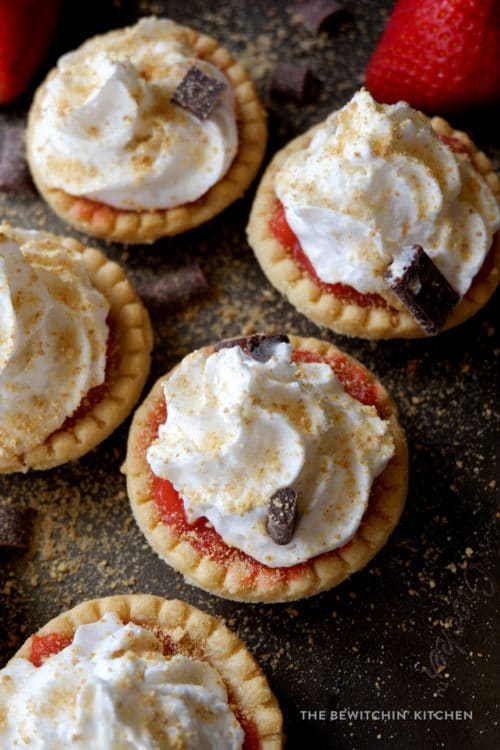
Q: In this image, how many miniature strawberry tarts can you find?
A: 5